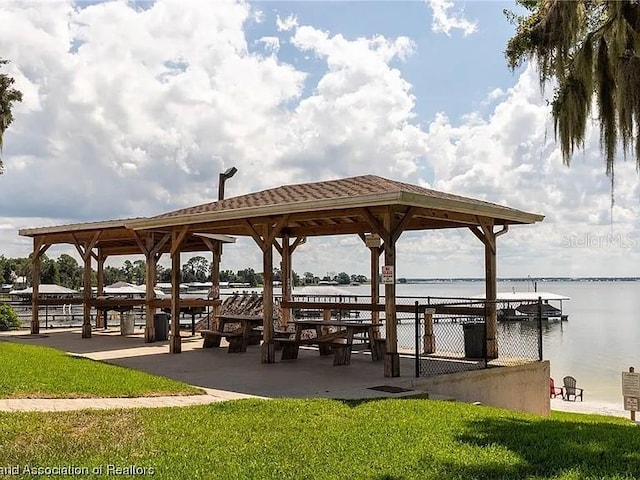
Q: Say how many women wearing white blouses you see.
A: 0